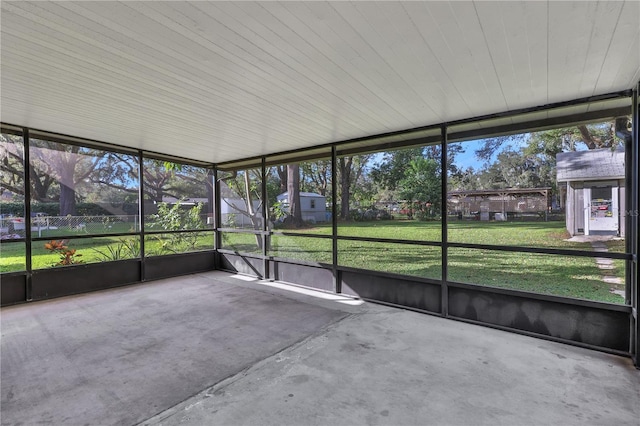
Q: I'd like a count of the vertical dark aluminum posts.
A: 7